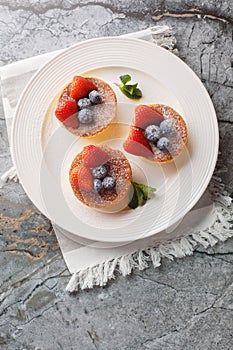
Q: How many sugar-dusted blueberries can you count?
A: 9